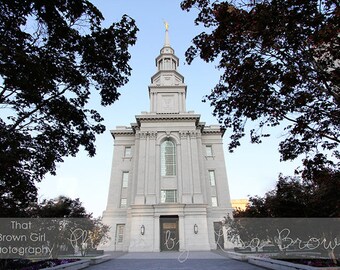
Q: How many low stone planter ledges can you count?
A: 2